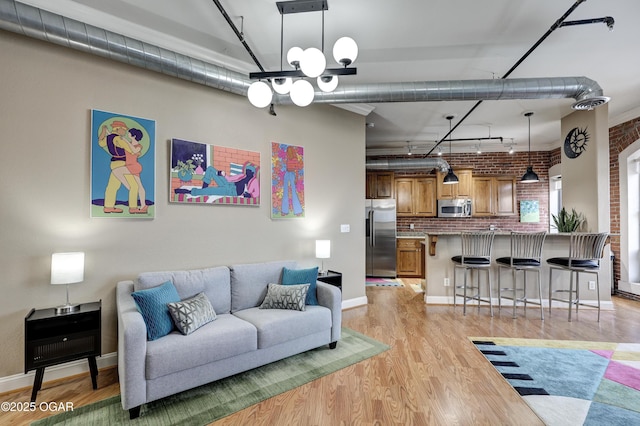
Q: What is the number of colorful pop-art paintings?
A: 3